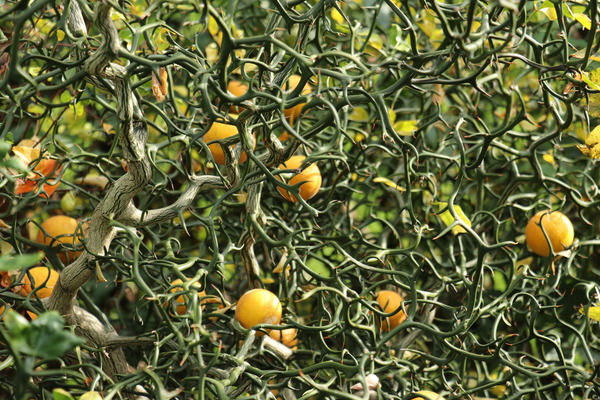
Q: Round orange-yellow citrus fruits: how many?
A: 11